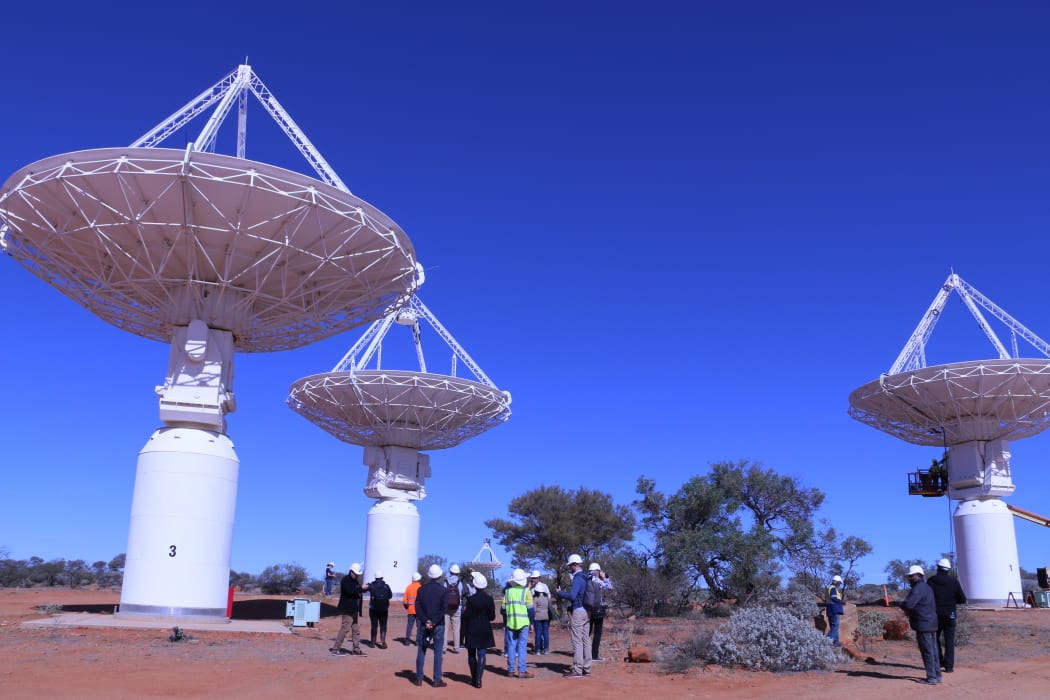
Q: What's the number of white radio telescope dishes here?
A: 4